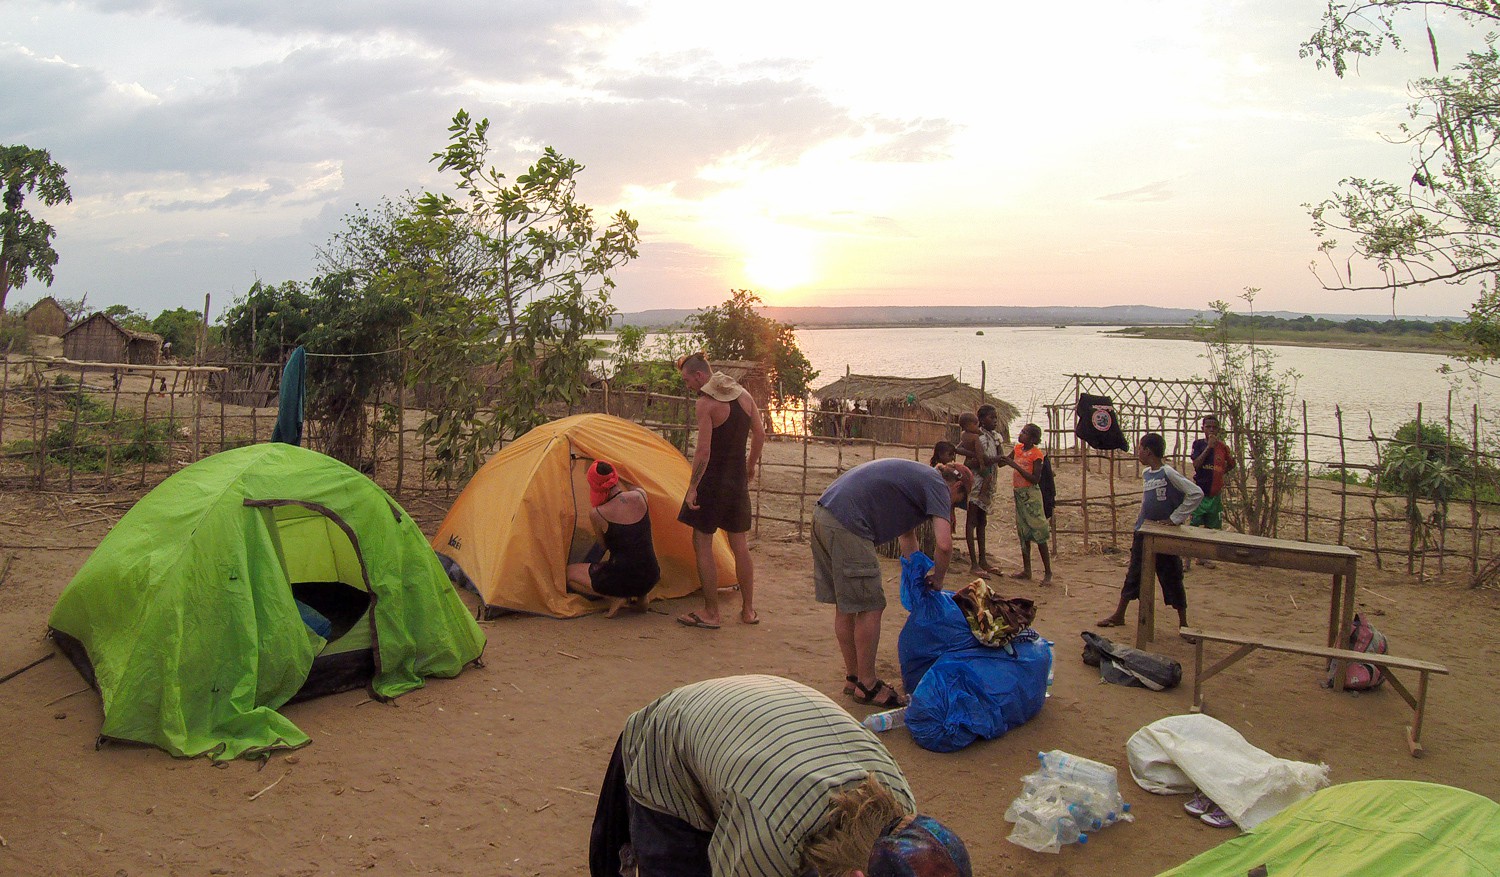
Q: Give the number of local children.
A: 6